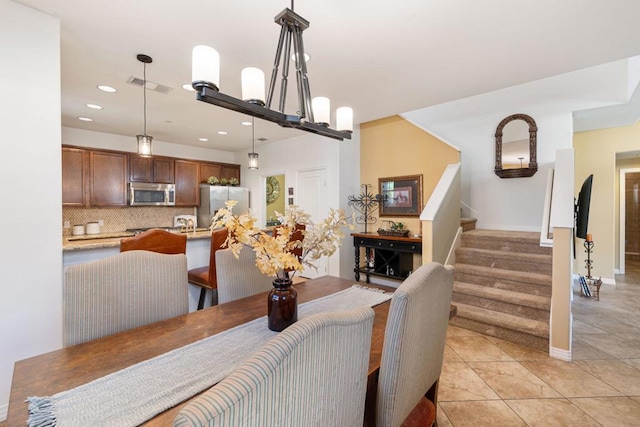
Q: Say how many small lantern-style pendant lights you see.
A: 2